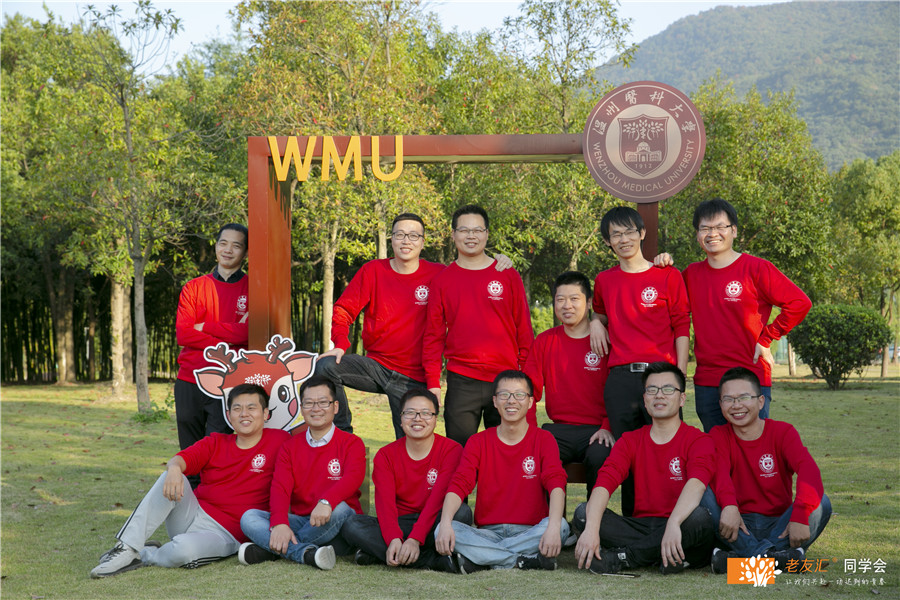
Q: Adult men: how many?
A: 12